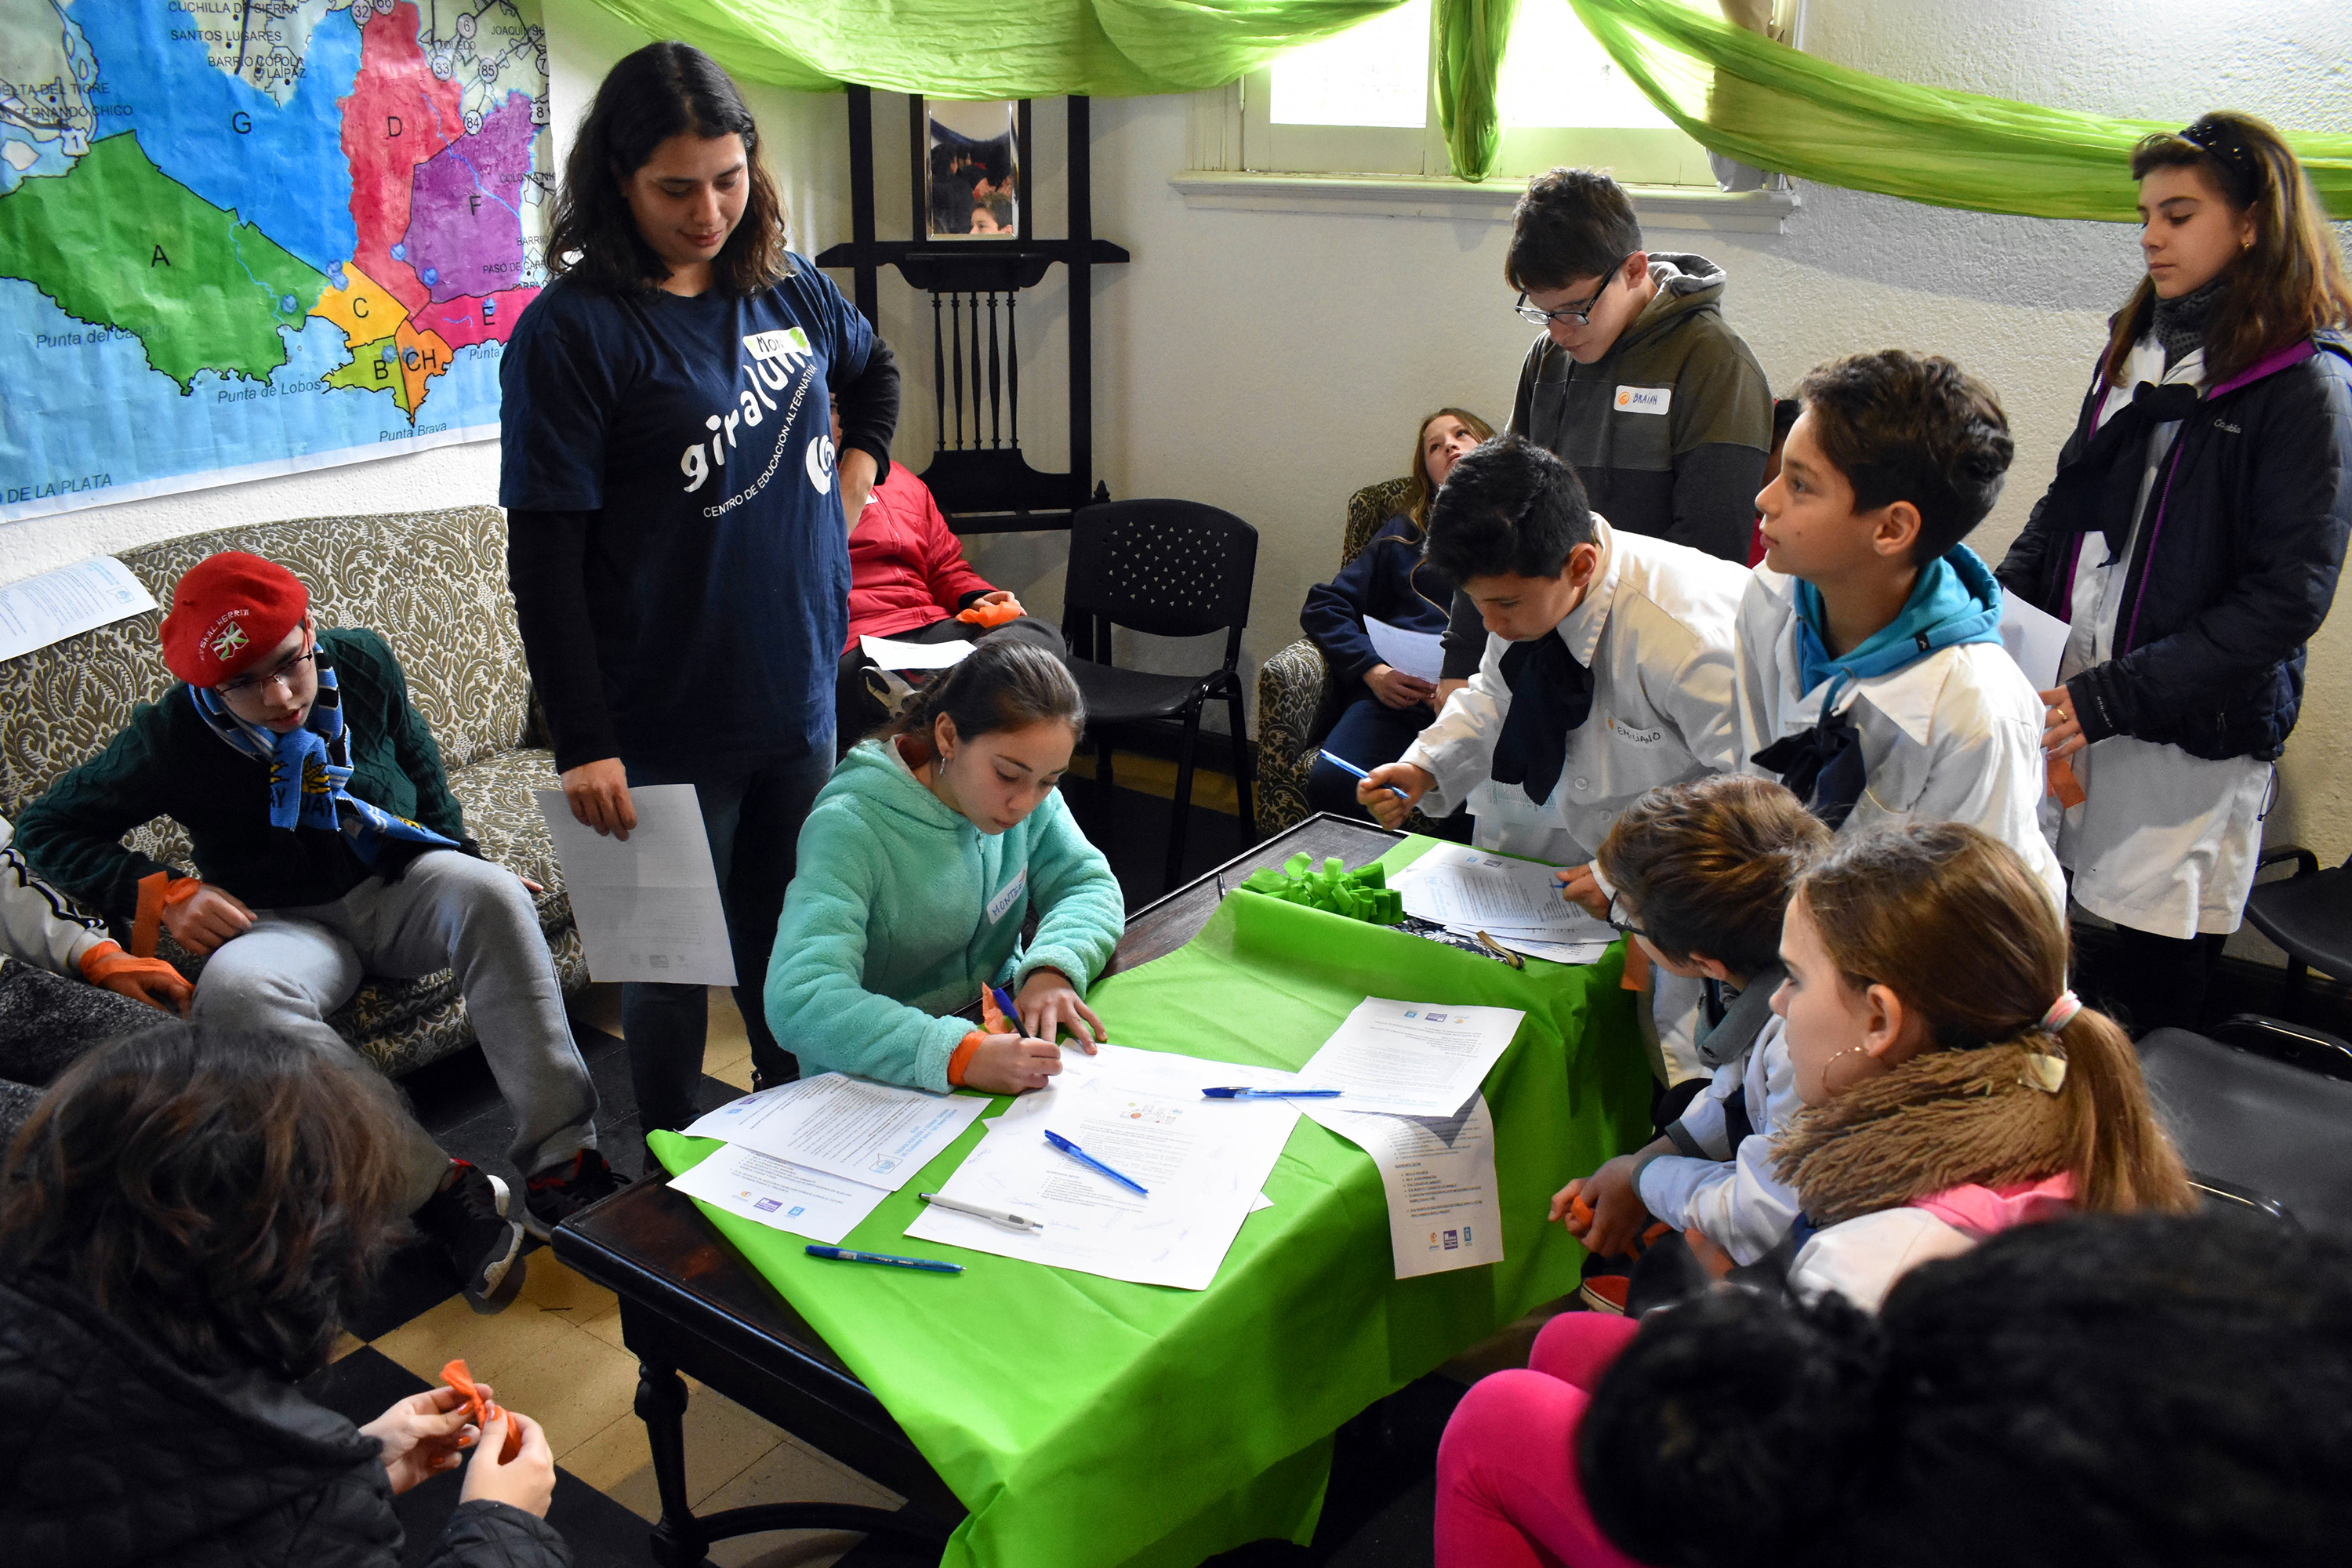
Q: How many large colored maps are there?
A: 1